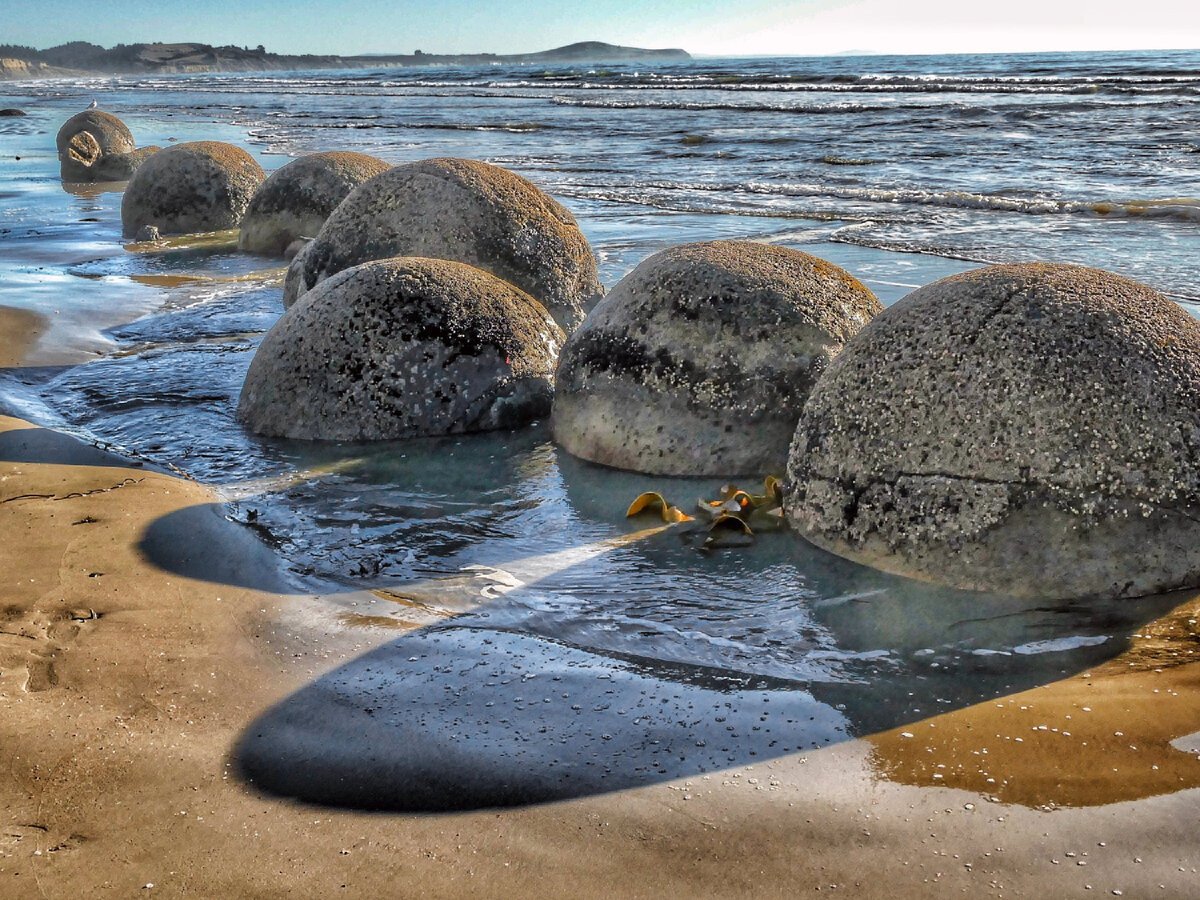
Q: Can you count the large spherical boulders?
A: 7